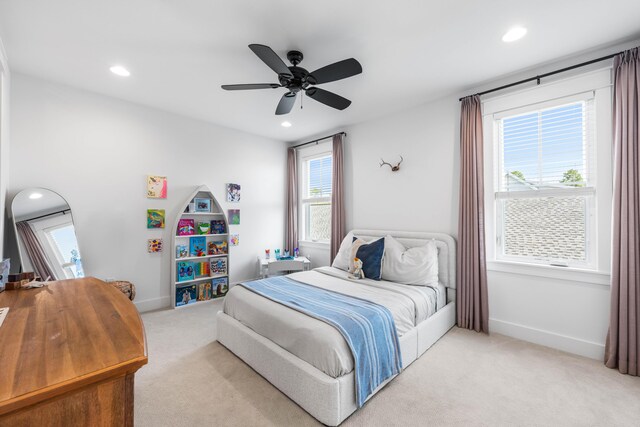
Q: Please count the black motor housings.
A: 1